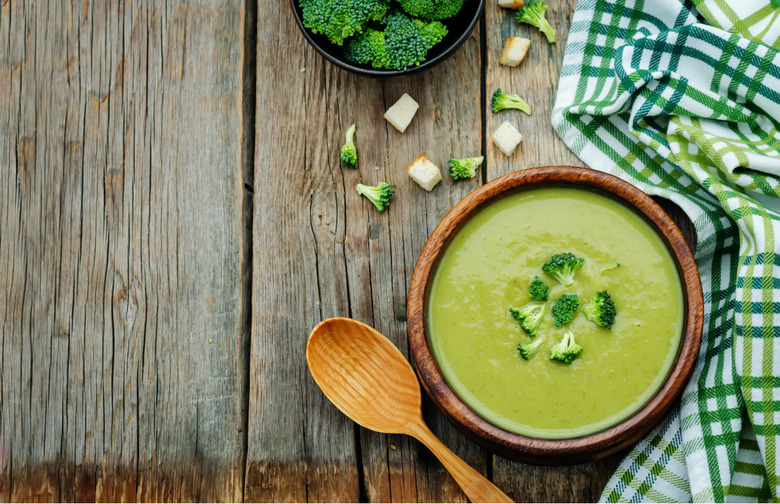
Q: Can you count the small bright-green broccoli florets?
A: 12